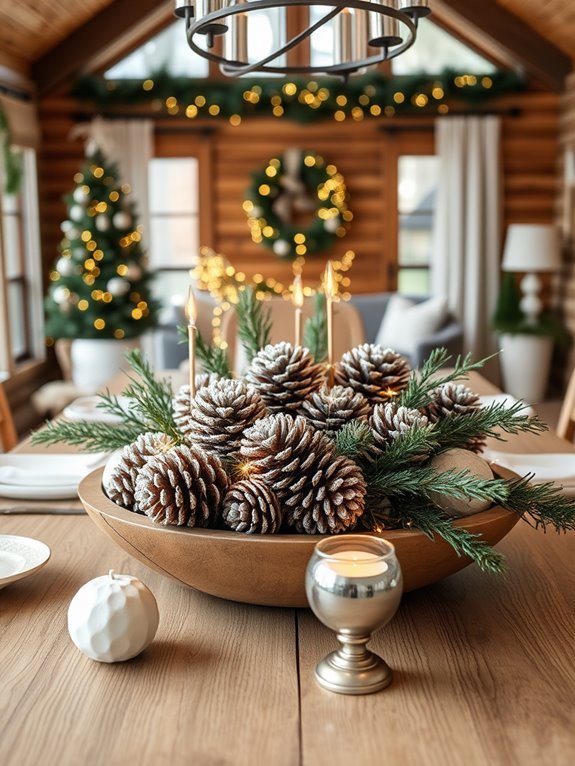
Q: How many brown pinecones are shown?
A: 12